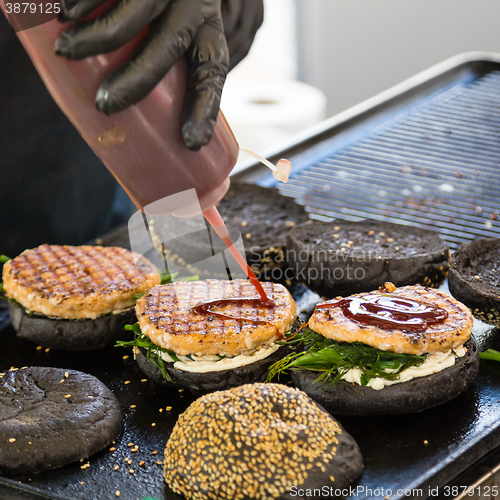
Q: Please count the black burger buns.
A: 8